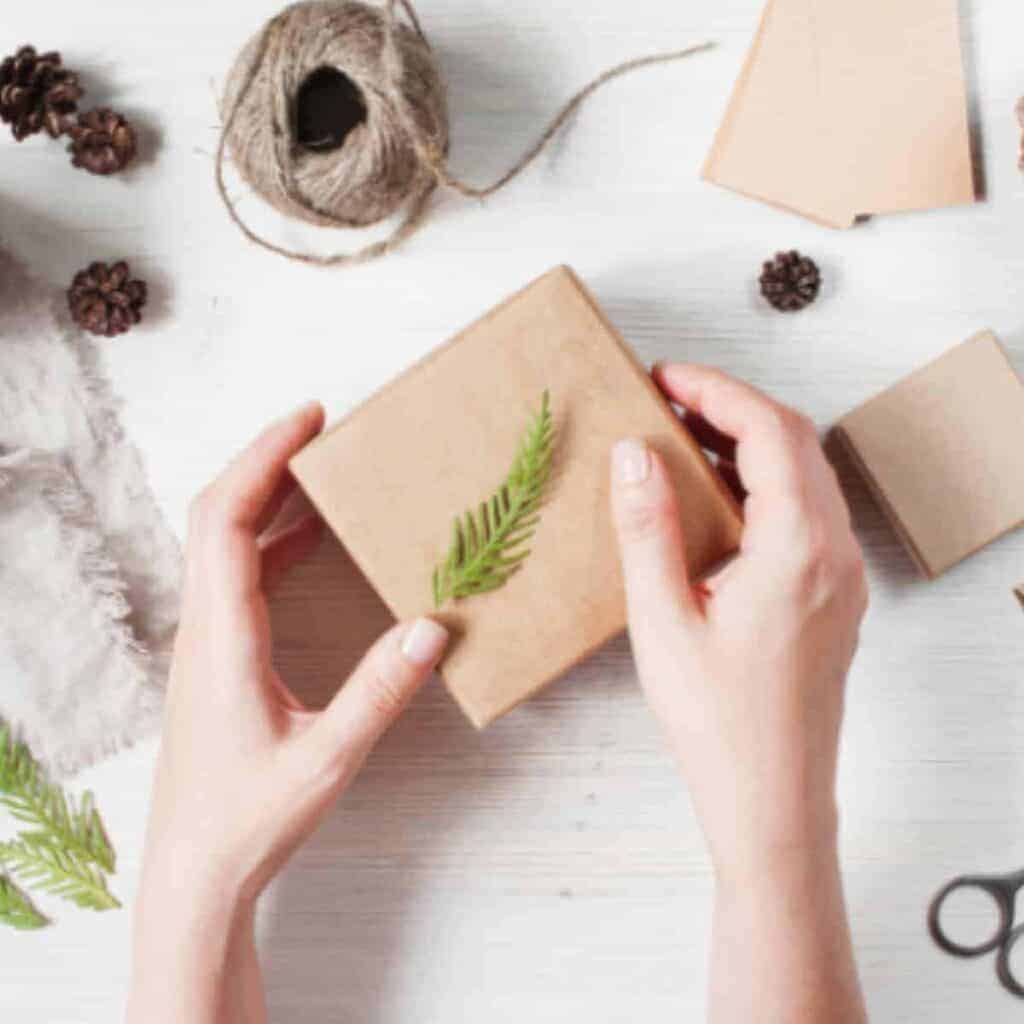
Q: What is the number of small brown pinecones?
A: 4